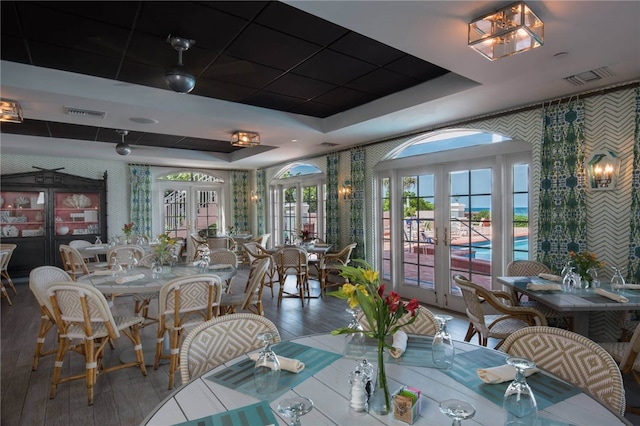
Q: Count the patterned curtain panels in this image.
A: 7